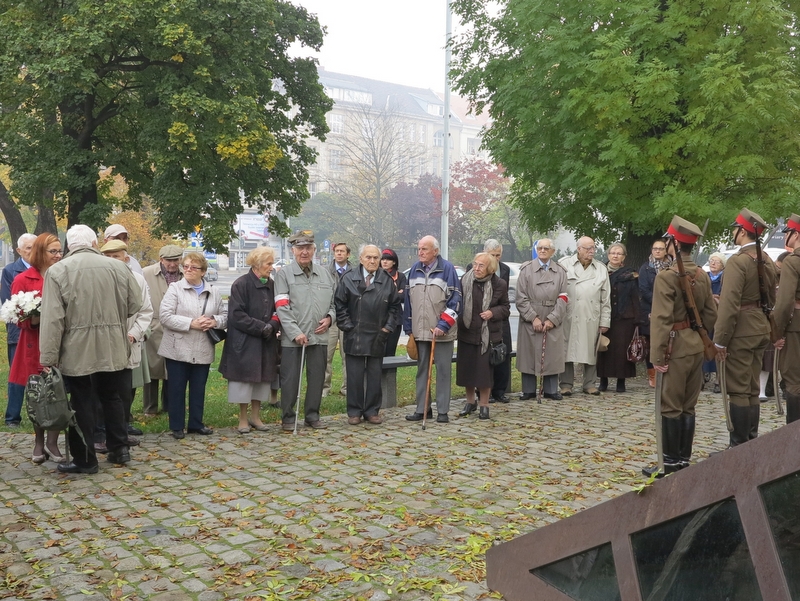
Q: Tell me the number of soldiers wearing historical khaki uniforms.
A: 3